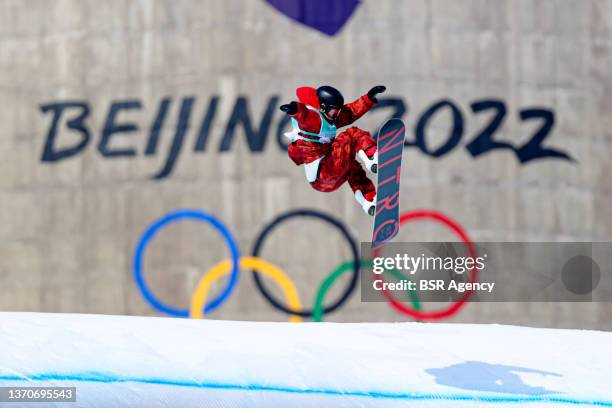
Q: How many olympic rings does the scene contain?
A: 5